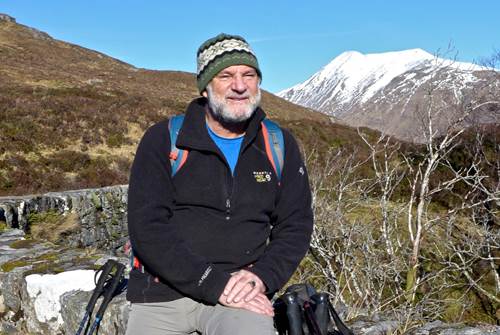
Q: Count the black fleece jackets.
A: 1